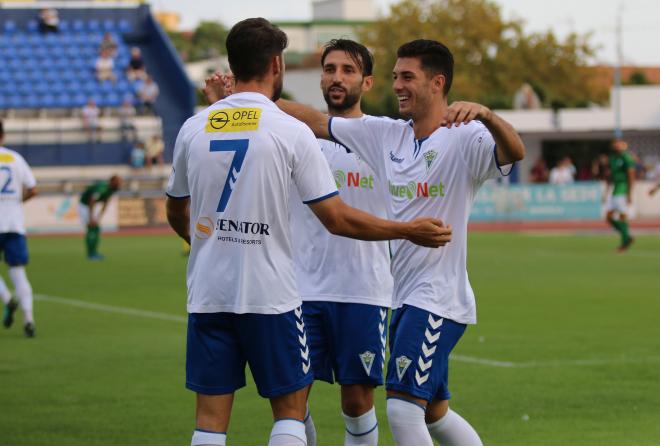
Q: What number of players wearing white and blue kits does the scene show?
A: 4